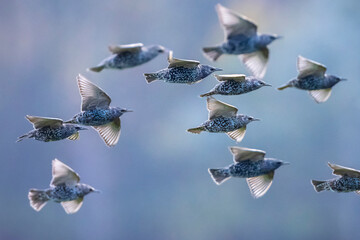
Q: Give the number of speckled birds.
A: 11